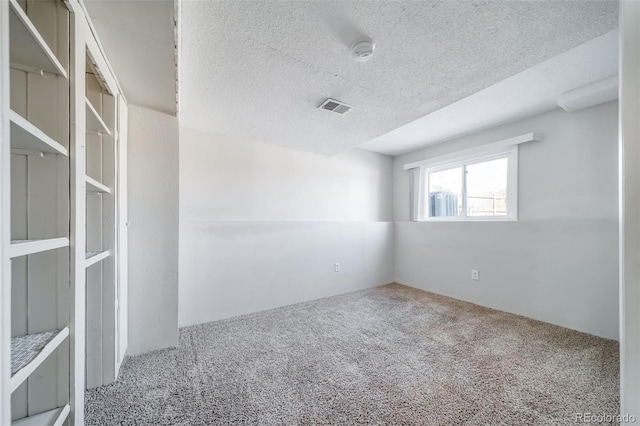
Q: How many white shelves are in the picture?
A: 8